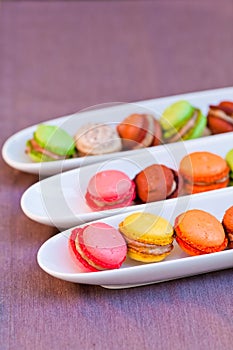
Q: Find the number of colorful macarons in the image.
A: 13